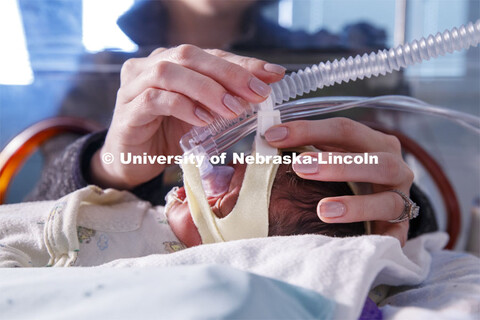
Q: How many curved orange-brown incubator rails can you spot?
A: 2